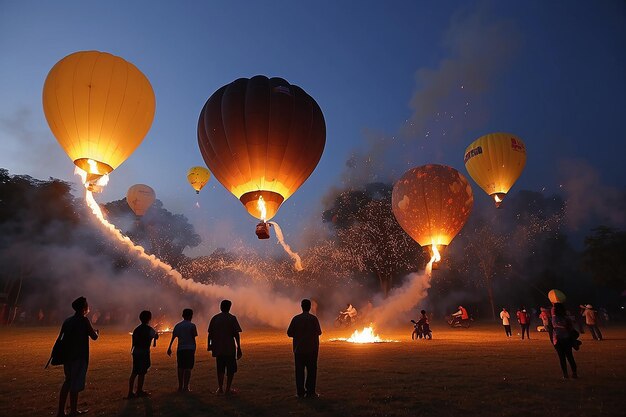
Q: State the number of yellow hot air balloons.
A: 3